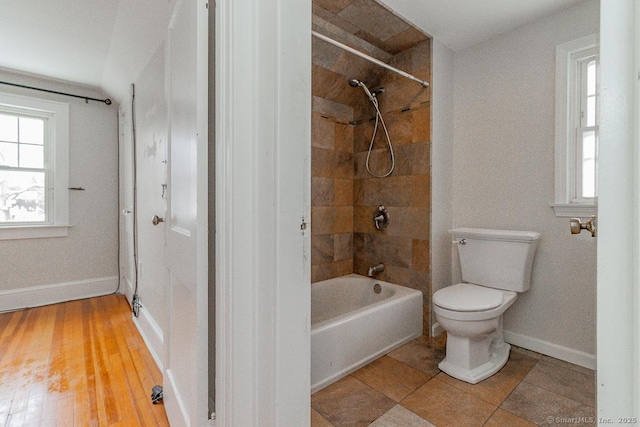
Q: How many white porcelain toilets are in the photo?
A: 1